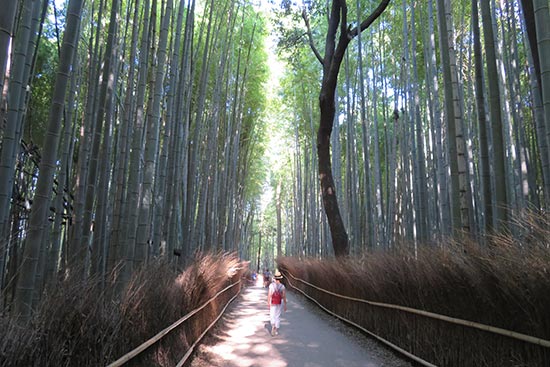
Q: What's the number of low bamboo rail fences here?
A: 2